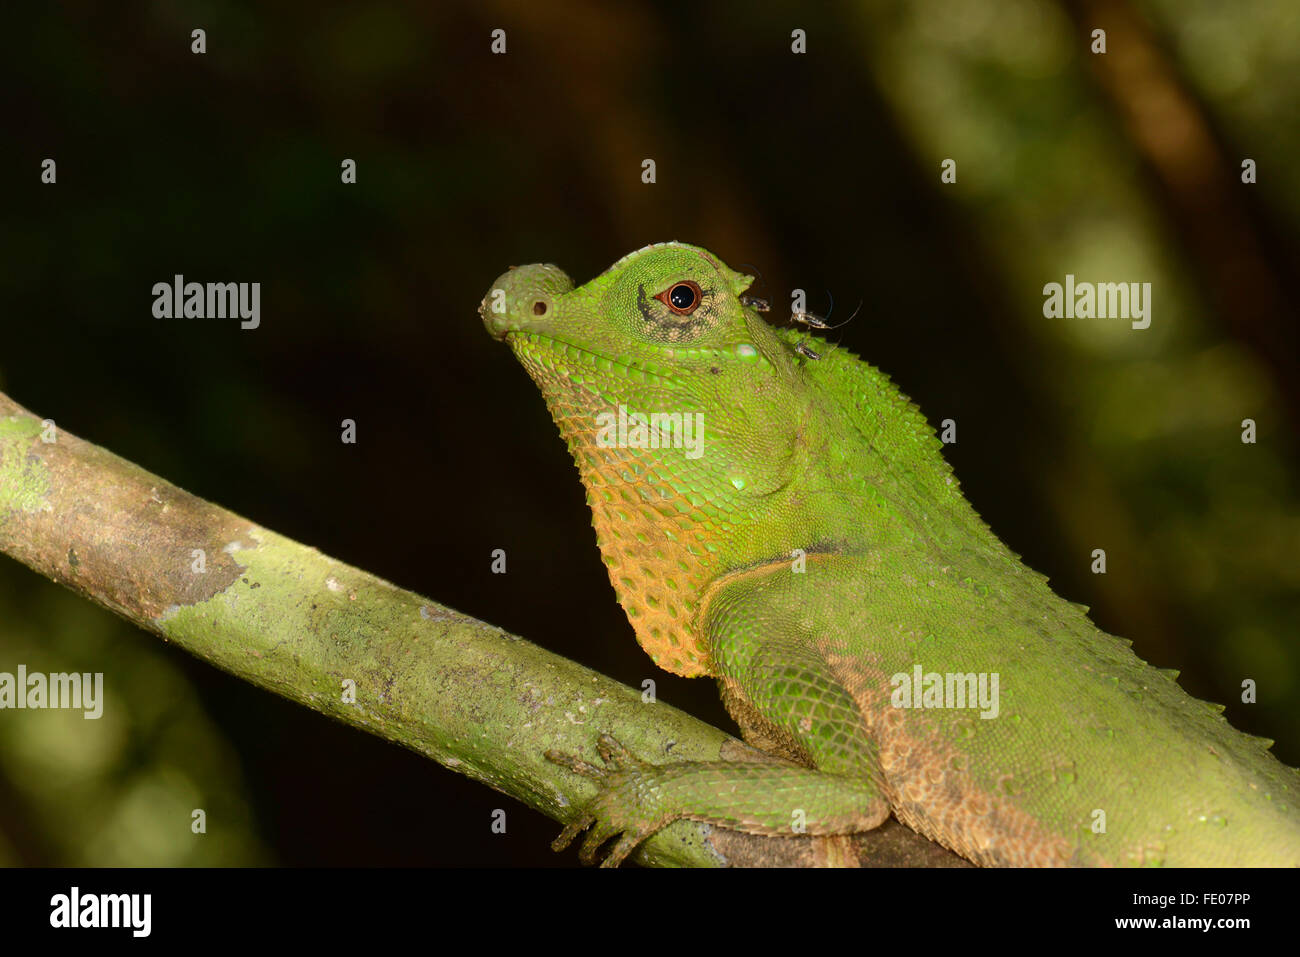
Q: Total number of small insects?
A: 3